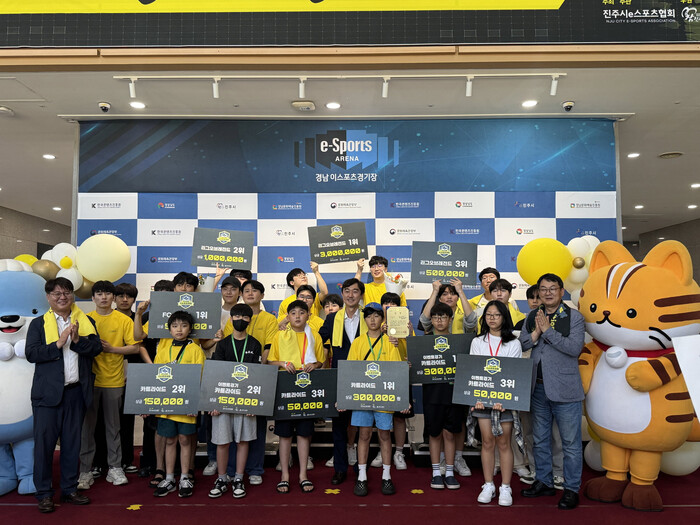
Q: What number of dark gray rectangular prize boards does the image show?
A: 10